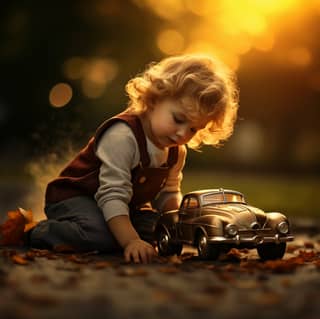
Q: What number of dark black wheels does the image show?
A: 3